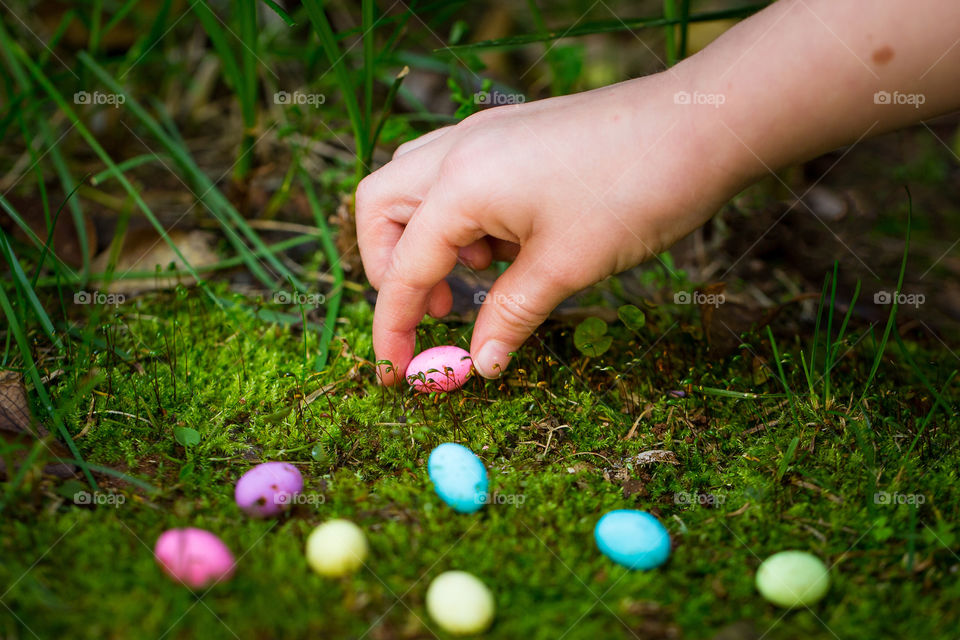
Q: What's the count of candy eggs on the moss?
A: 8